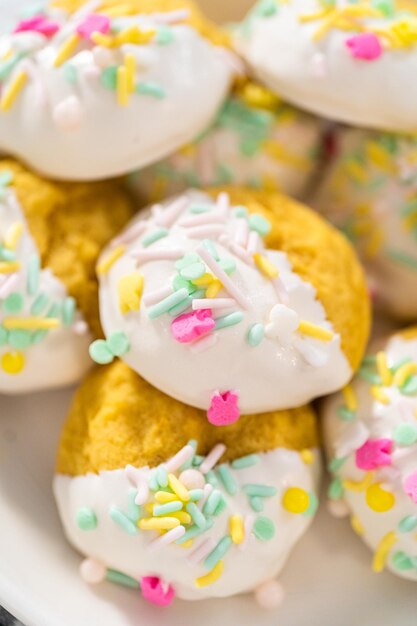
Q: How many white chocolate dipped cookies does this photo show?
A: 8